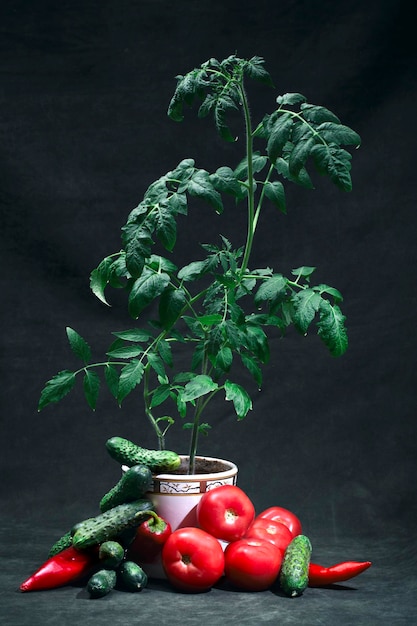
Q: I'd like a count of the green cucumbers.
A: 8